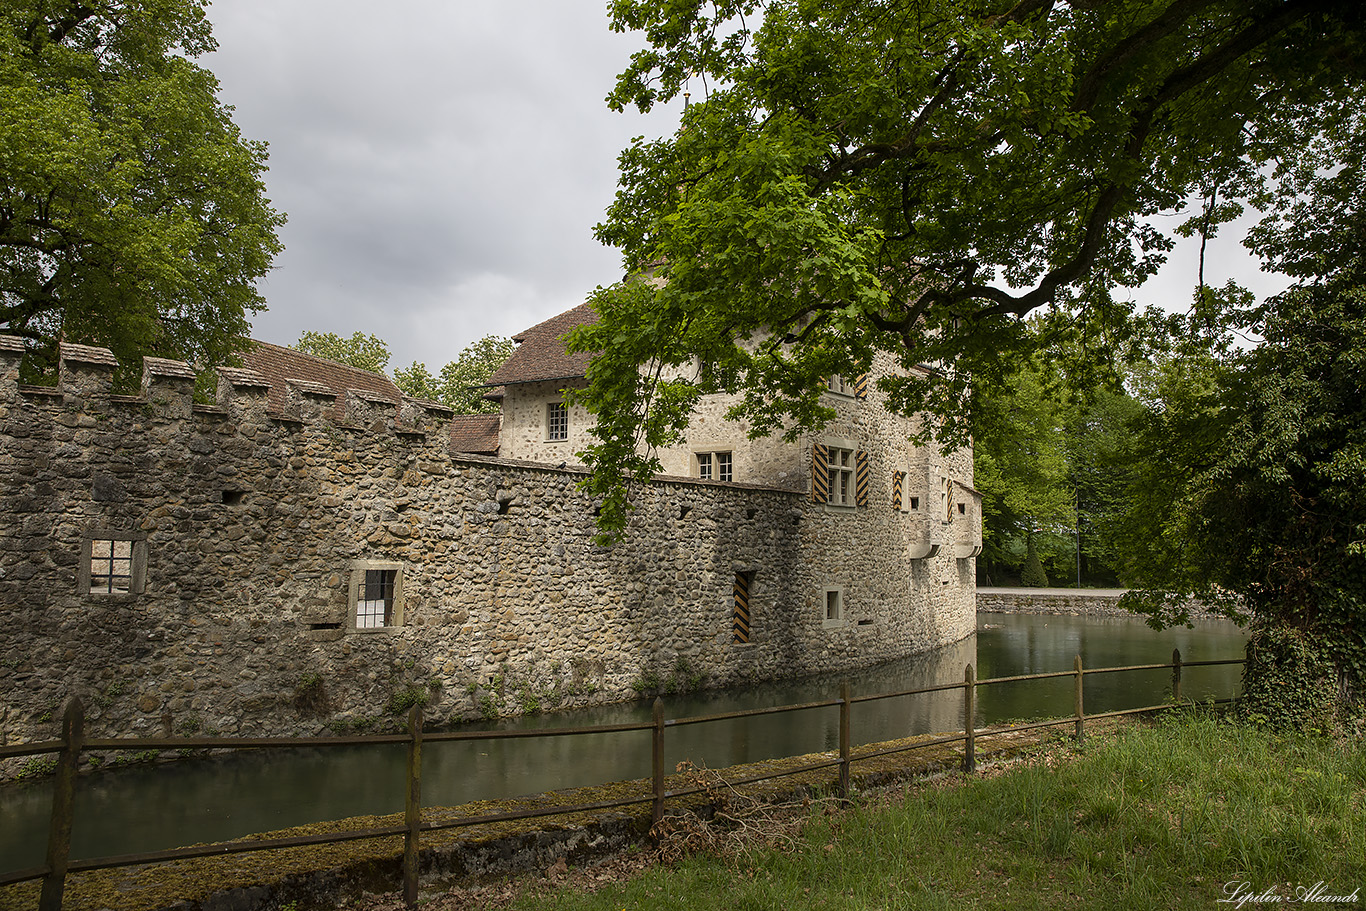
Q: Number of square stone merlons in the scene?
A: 7